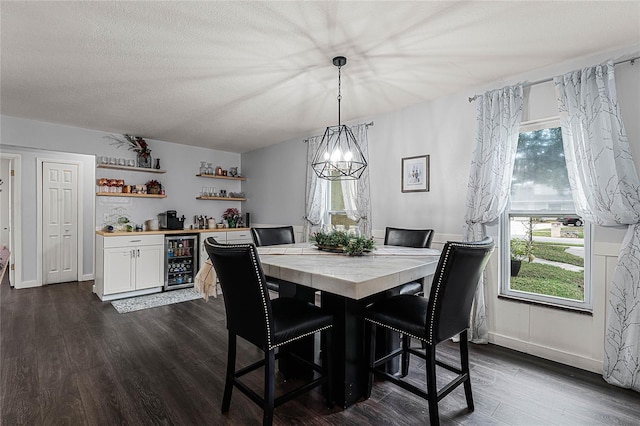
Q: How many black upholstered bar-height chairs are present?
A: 4